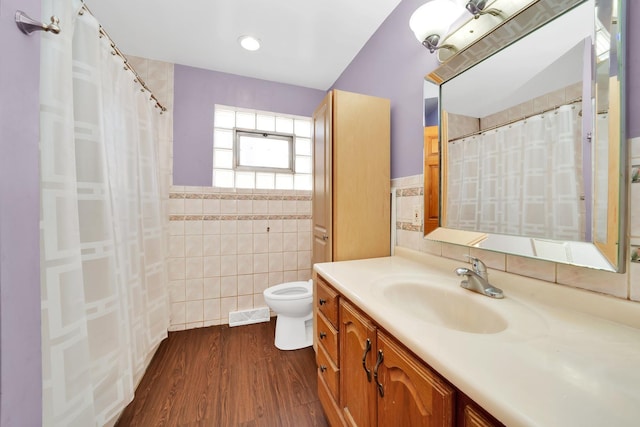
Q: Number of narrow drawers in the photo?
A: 3